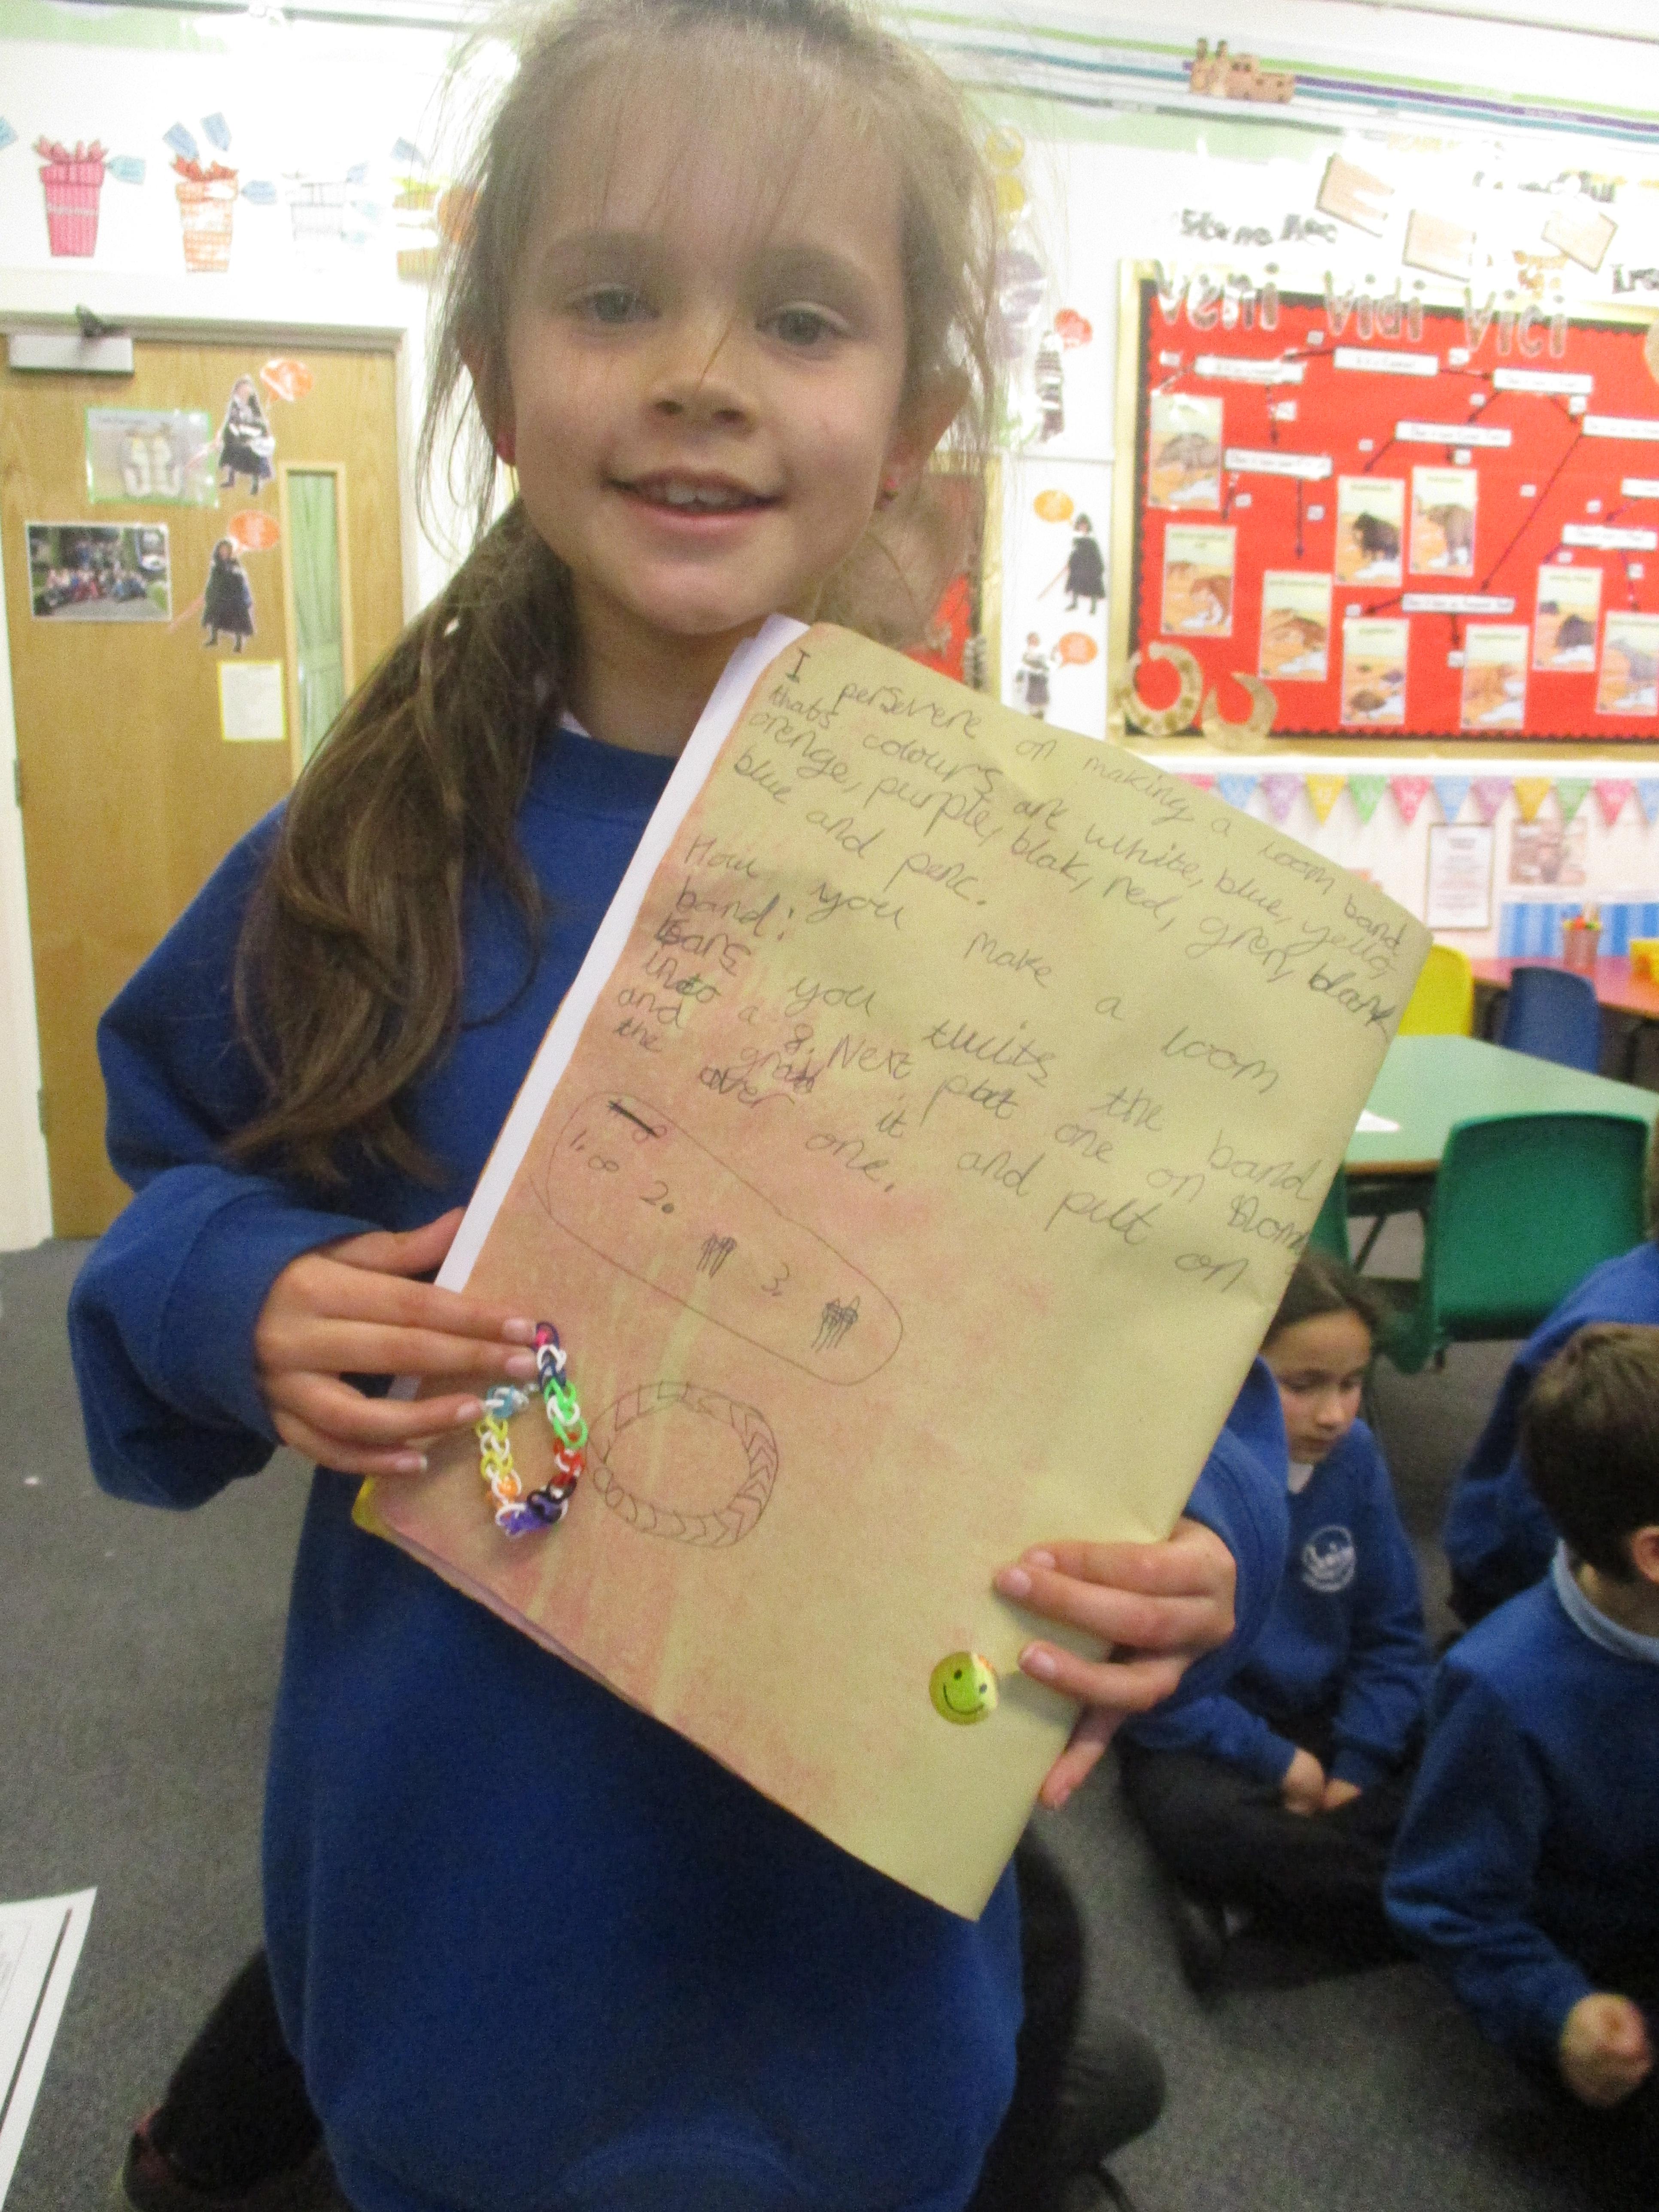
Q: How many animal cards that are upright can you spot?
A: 9